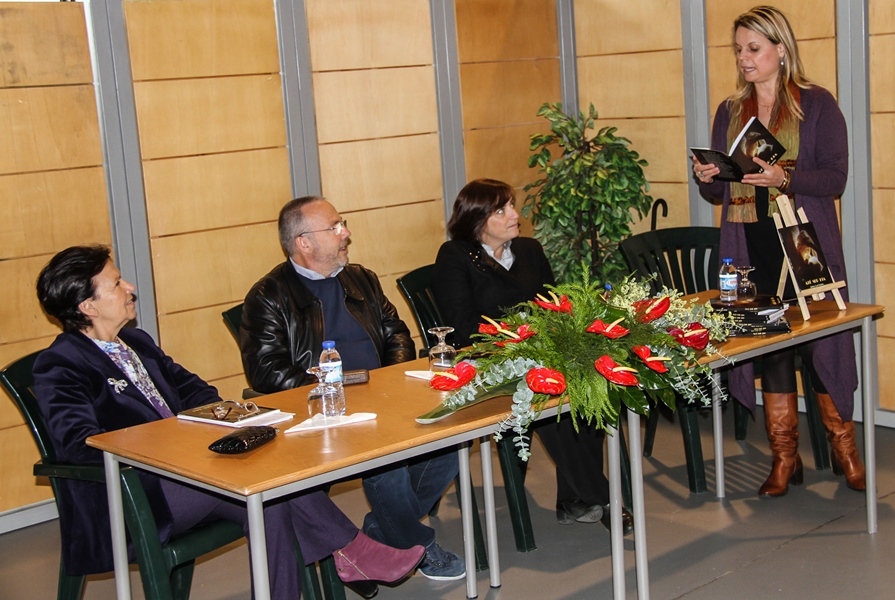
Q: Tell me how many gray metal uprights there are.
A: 6